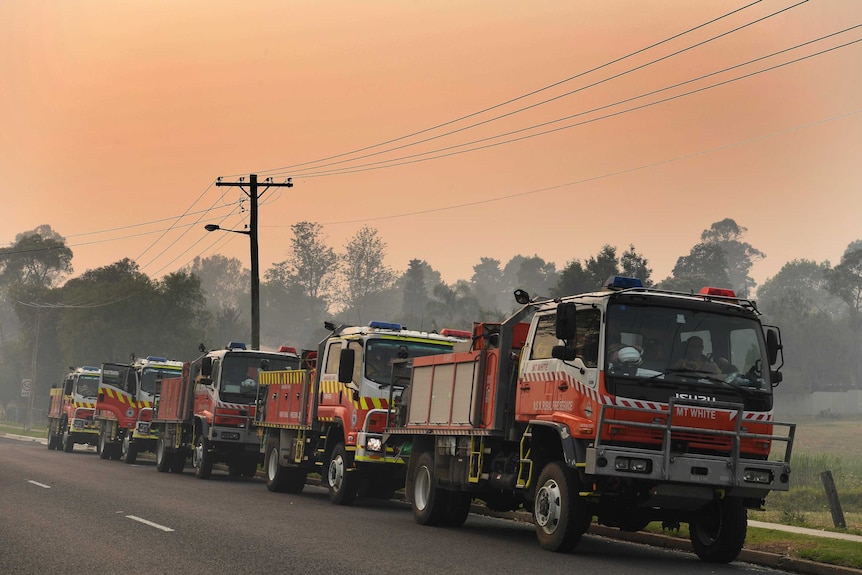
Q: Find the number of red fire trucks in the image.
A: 5